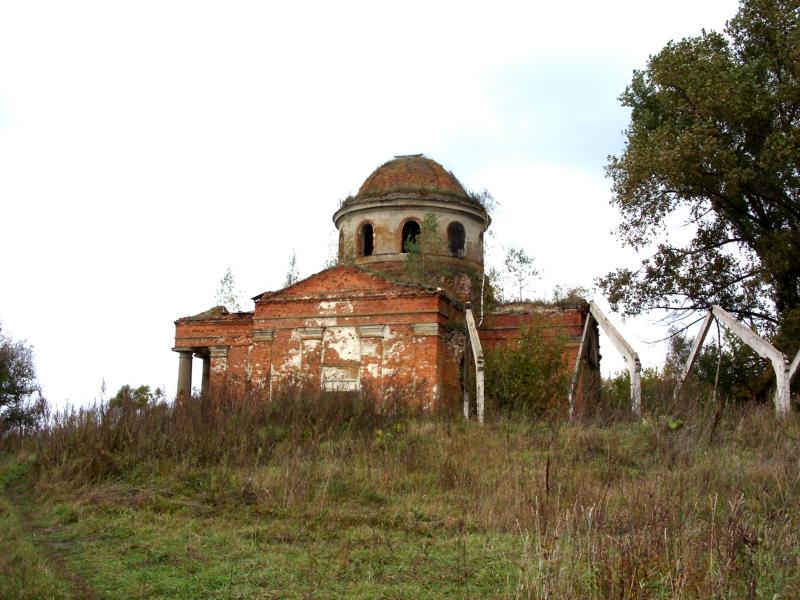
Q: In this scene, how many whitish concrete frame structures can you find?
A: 3